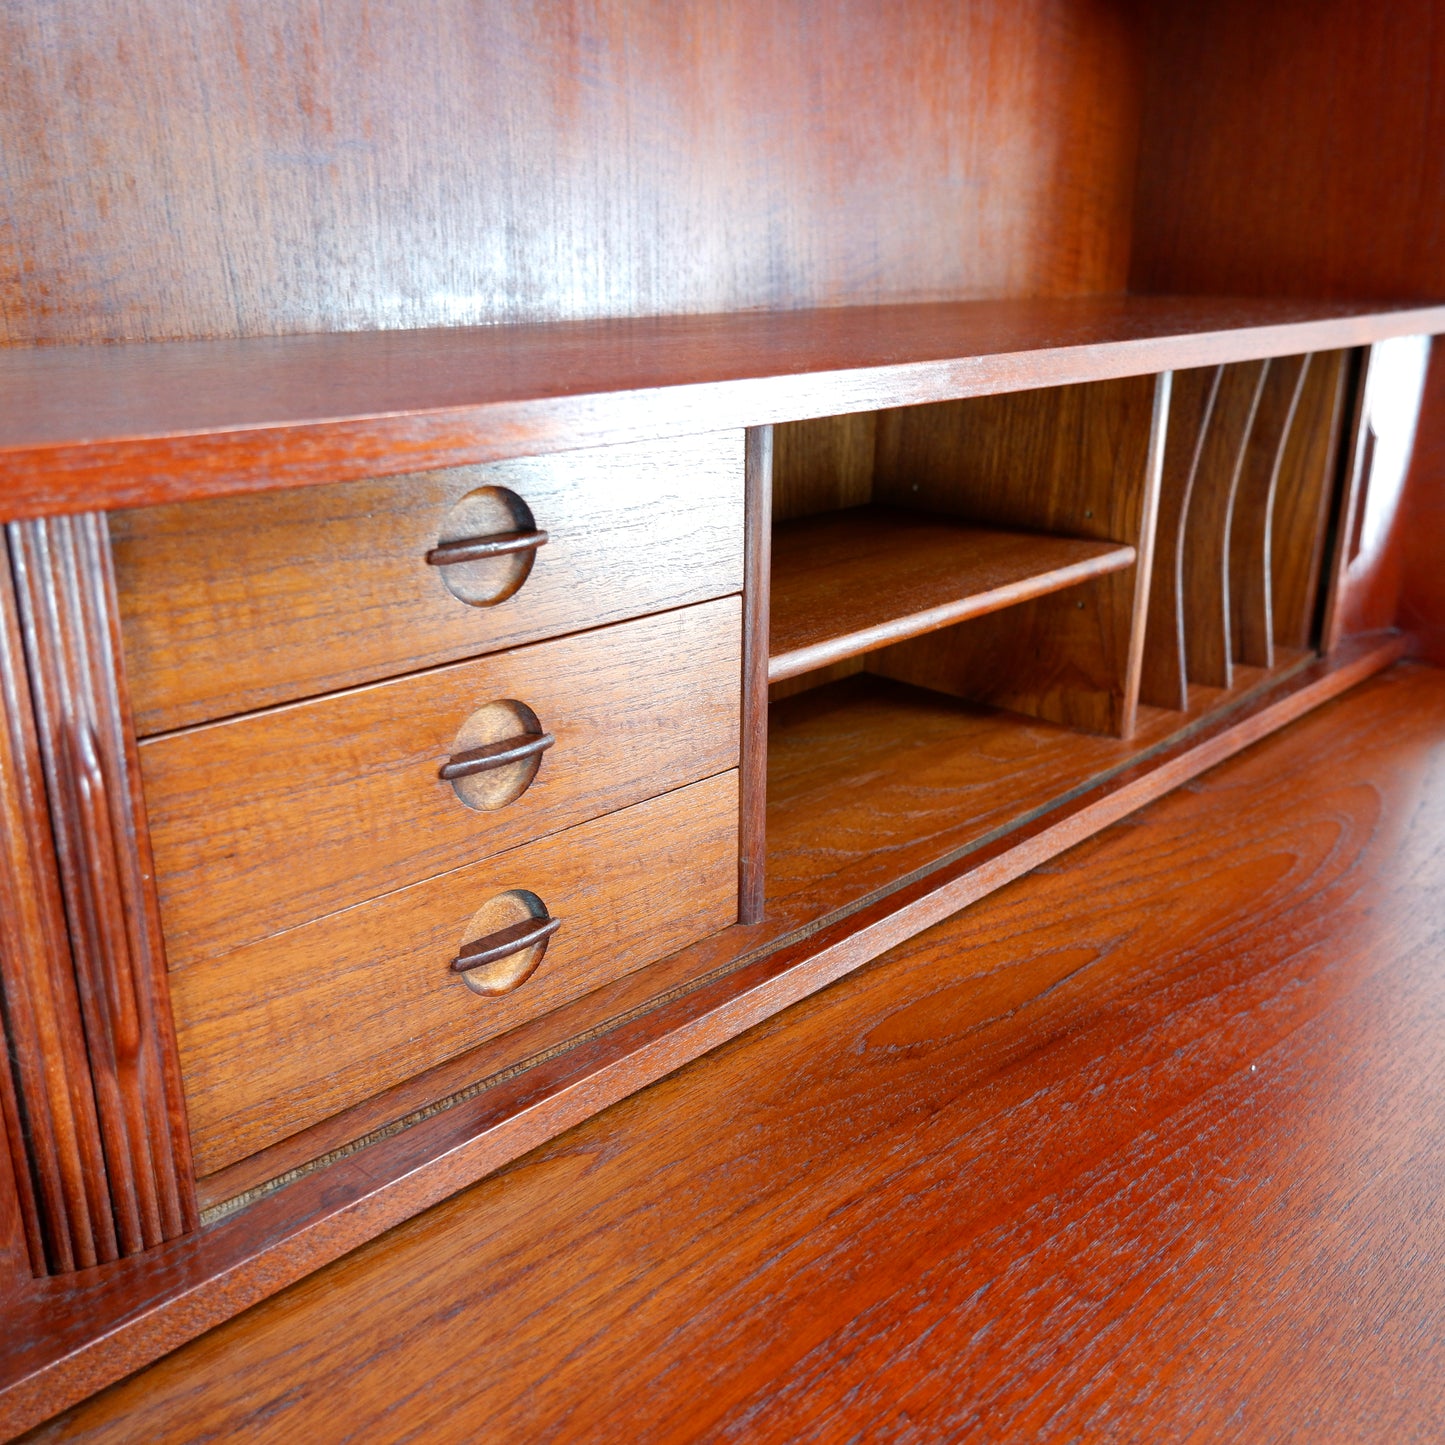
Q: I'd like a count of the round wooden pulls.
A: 3